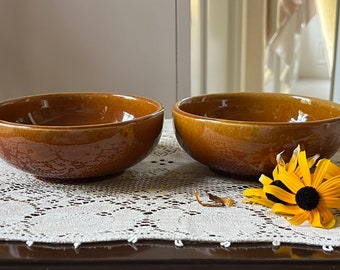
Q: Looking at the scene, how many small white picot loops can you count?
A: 7